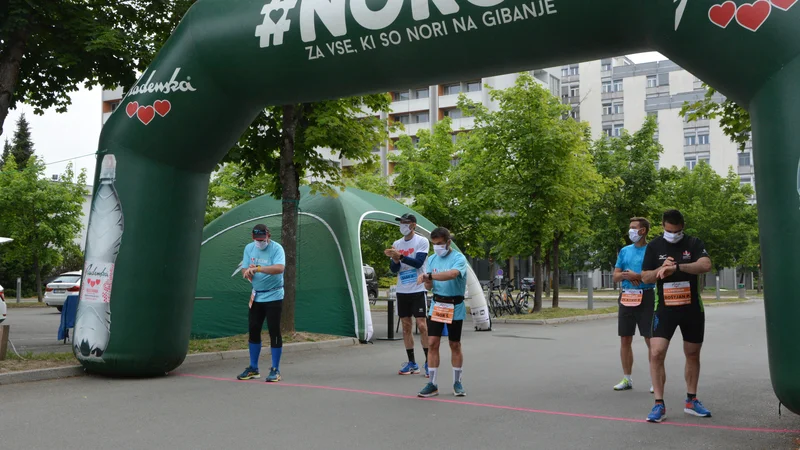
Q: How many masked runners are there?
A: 5